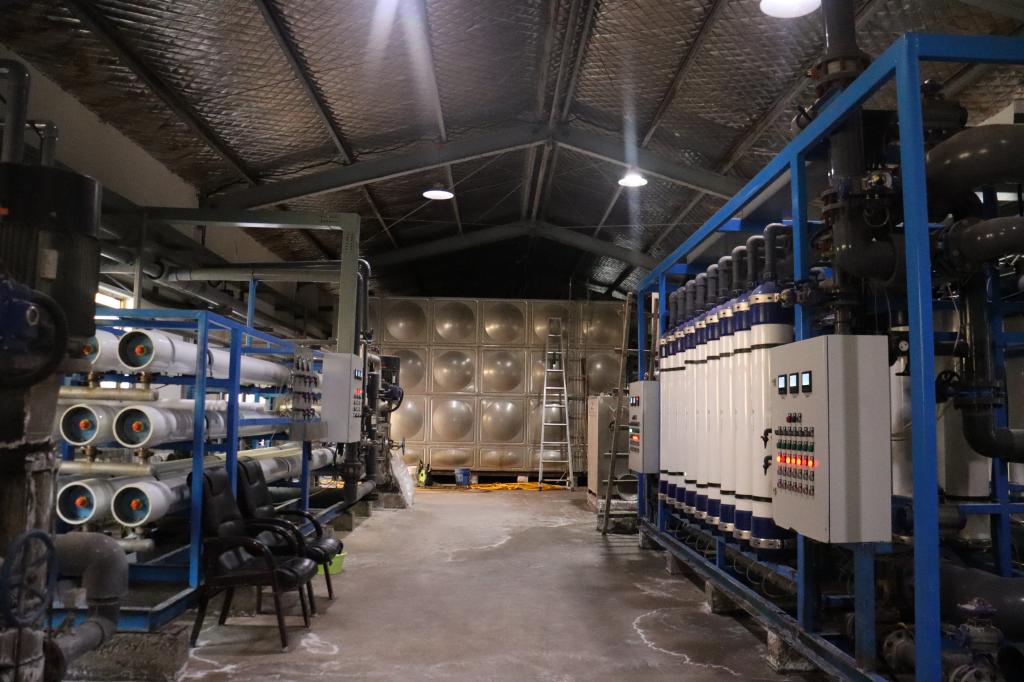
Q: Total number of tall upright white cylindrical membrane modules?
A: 9